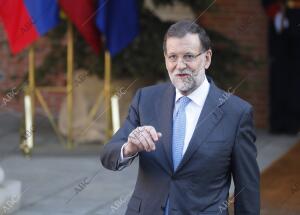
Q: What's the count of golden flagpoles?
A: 3